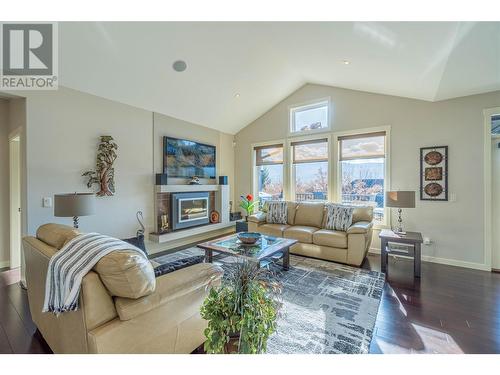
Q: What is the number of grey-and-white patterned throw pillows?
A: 2